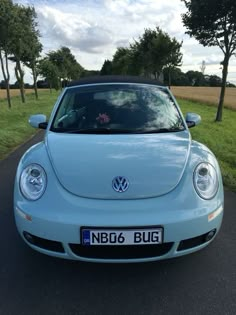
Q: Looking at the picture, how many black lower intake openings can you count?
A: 3